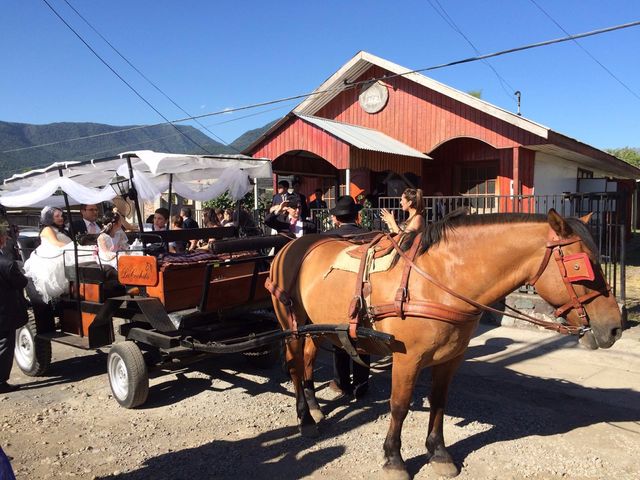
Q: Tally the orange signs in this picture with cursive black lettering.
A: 1